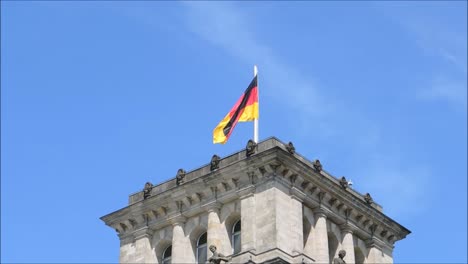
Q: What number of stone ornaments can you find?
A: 8